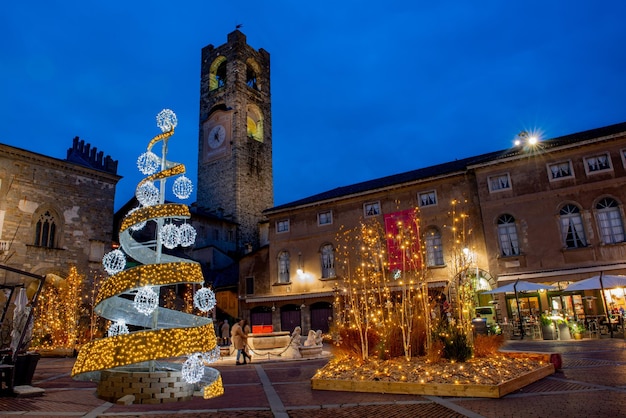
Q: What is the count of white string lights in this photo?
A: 13